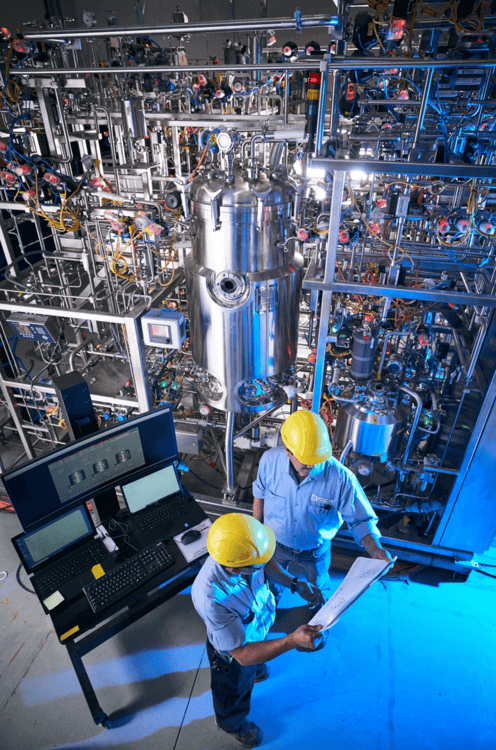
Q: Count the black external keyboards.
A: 1